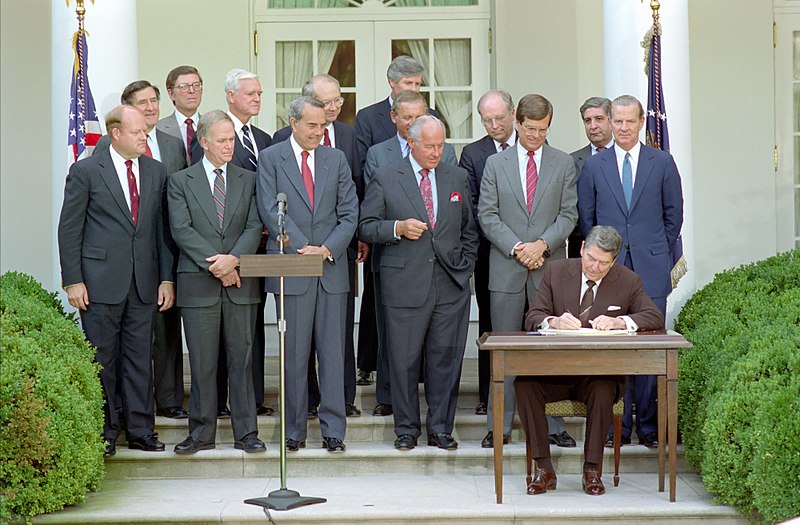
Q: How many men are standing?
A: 14